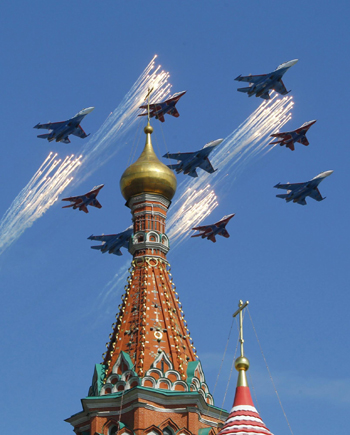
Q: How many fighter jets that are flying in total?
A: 9